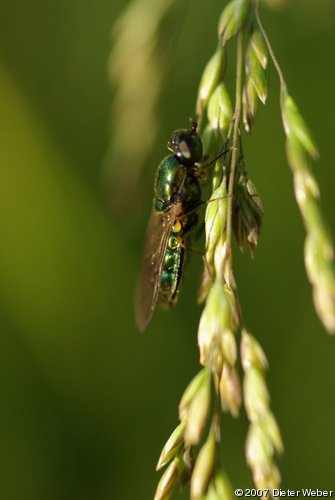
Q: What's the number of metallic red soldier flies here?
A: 0